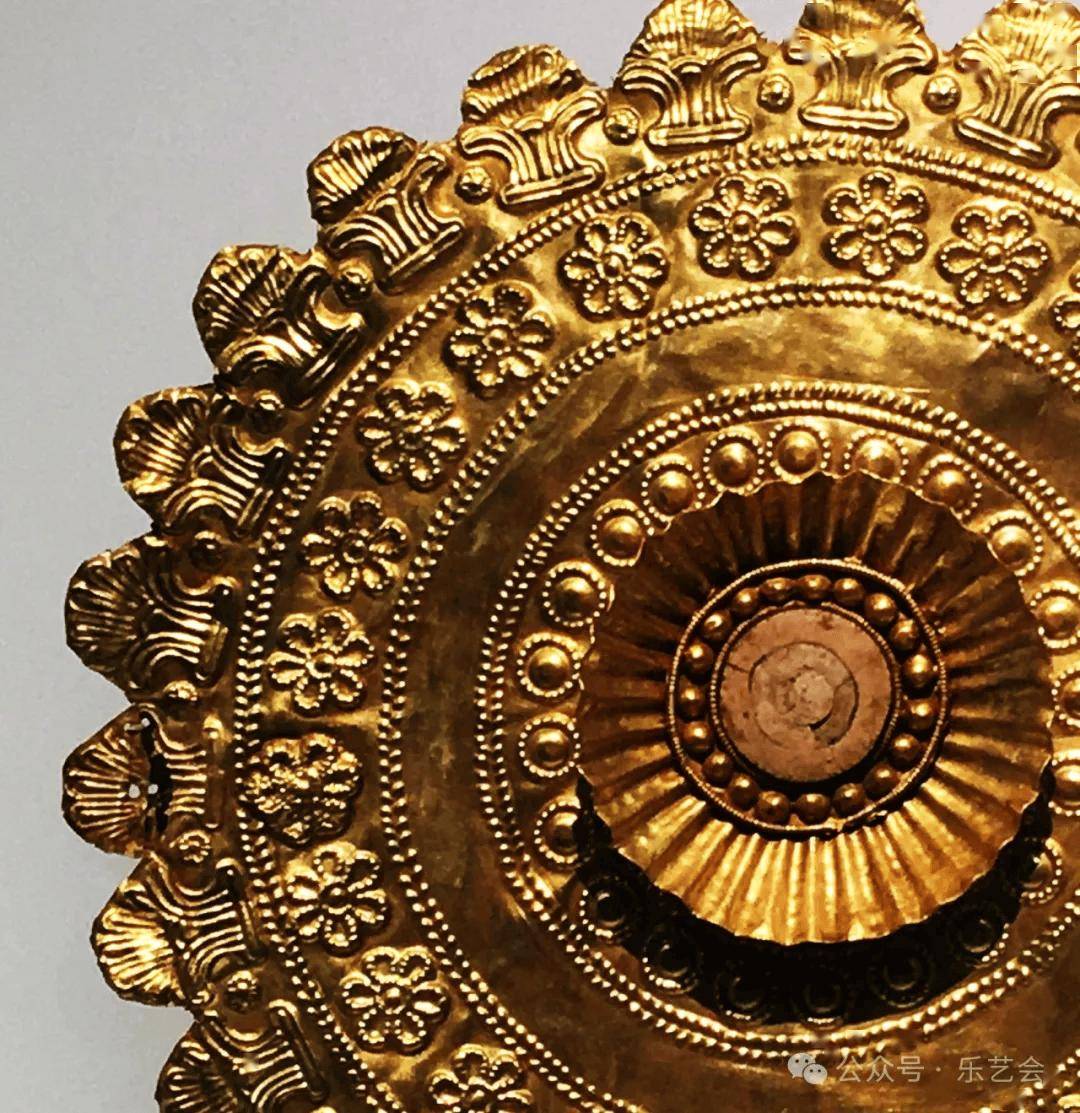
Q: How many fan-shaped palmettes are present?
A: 11